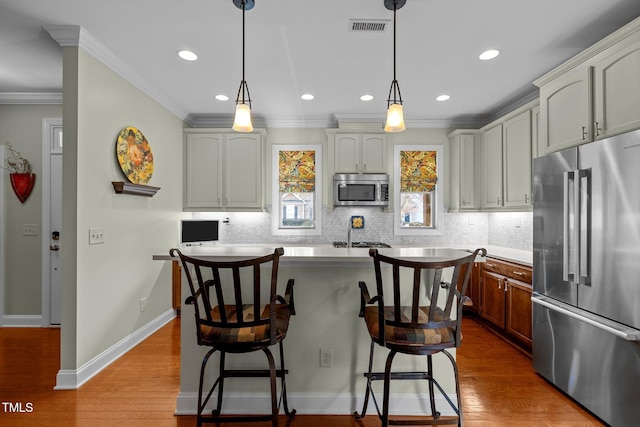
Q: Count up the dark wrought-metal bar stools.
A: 2